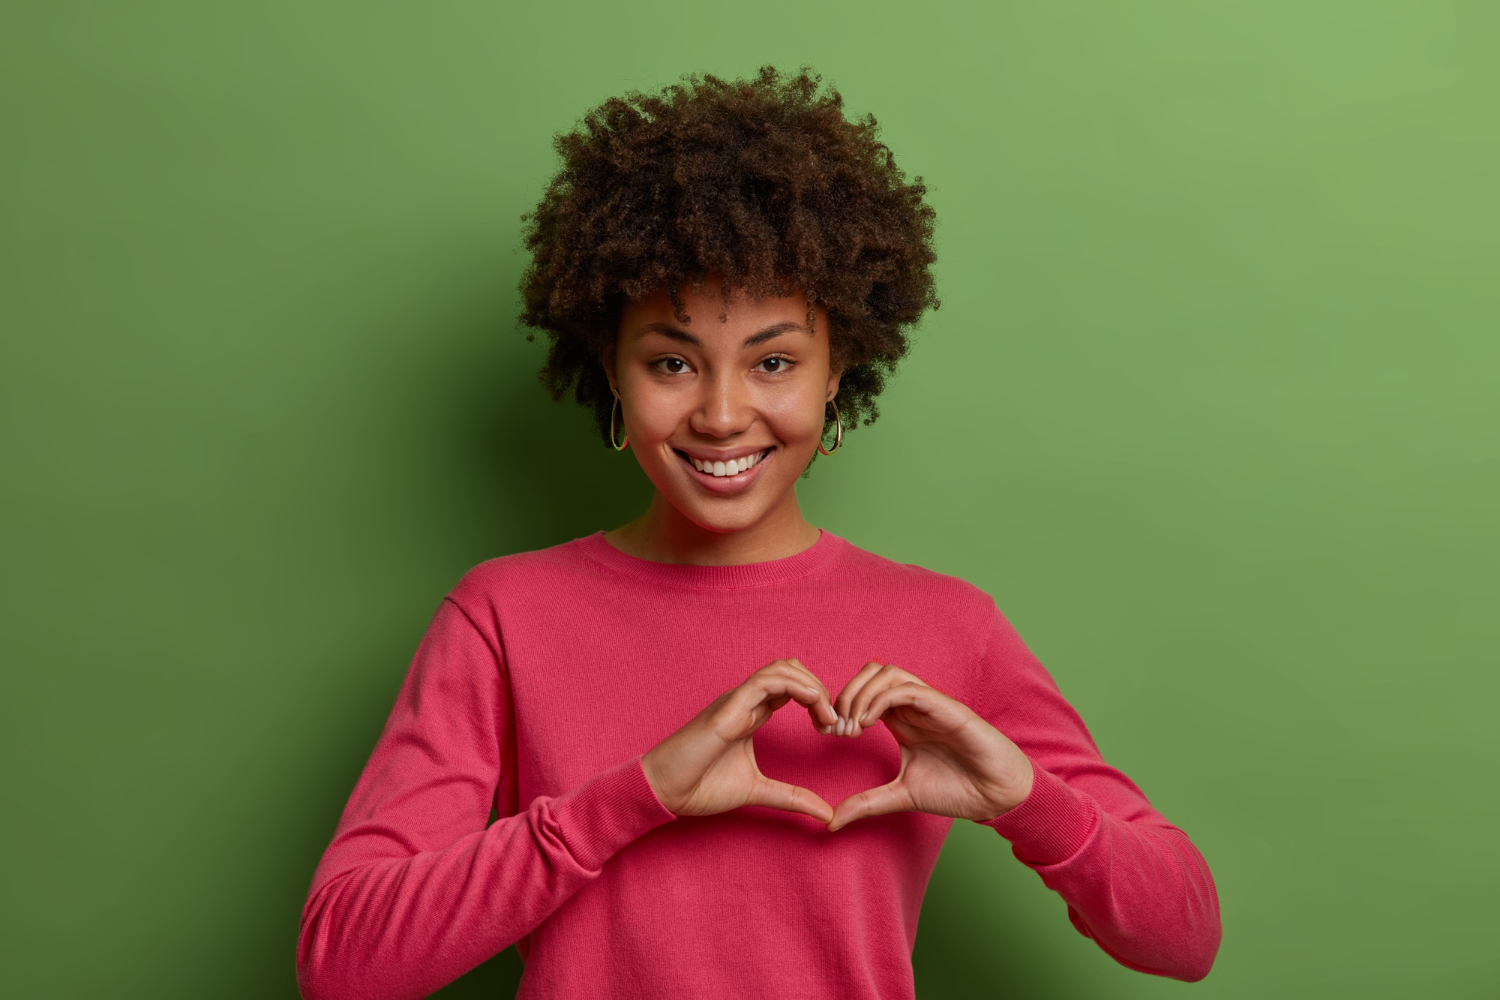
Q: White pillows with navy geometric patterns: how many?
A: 0